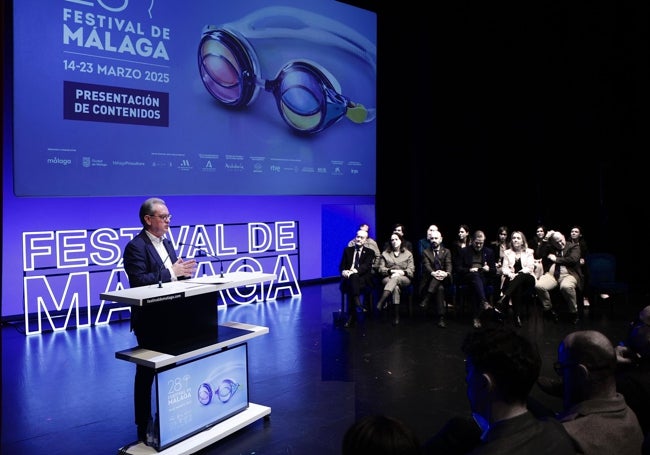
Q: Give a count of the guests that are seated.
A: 13